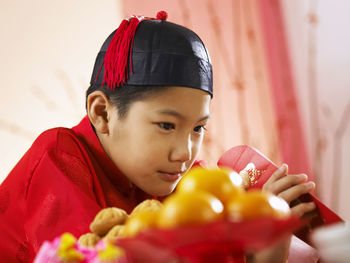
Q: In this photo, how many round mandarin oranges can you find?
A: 4